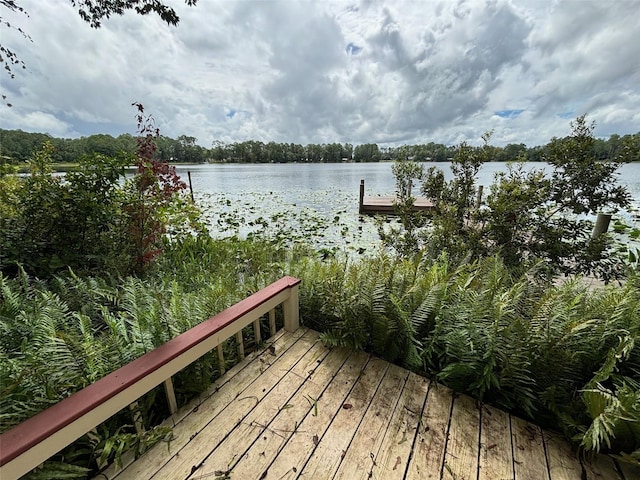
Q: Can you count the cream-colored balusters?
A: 7